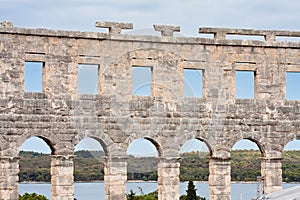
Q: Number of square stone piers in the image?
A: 6